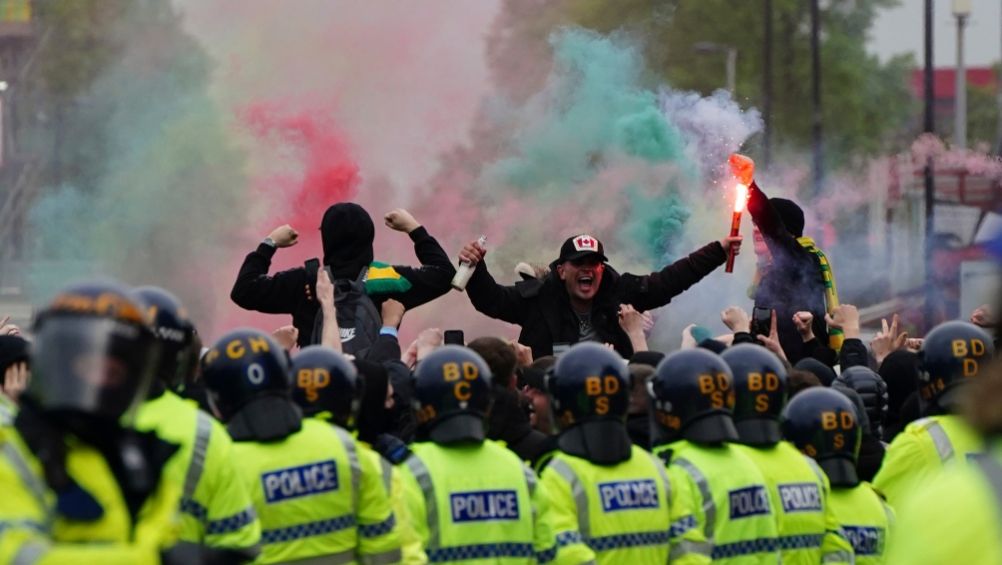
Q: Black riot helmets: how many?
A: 10